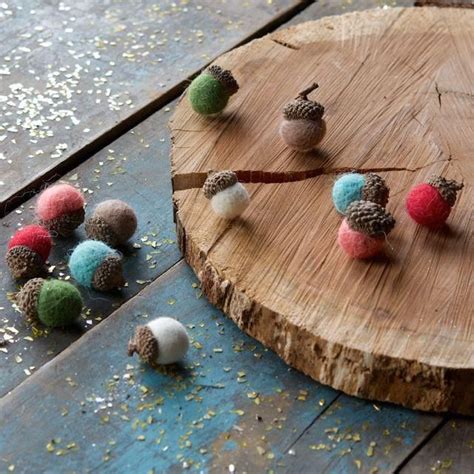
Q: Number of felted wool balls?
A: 12